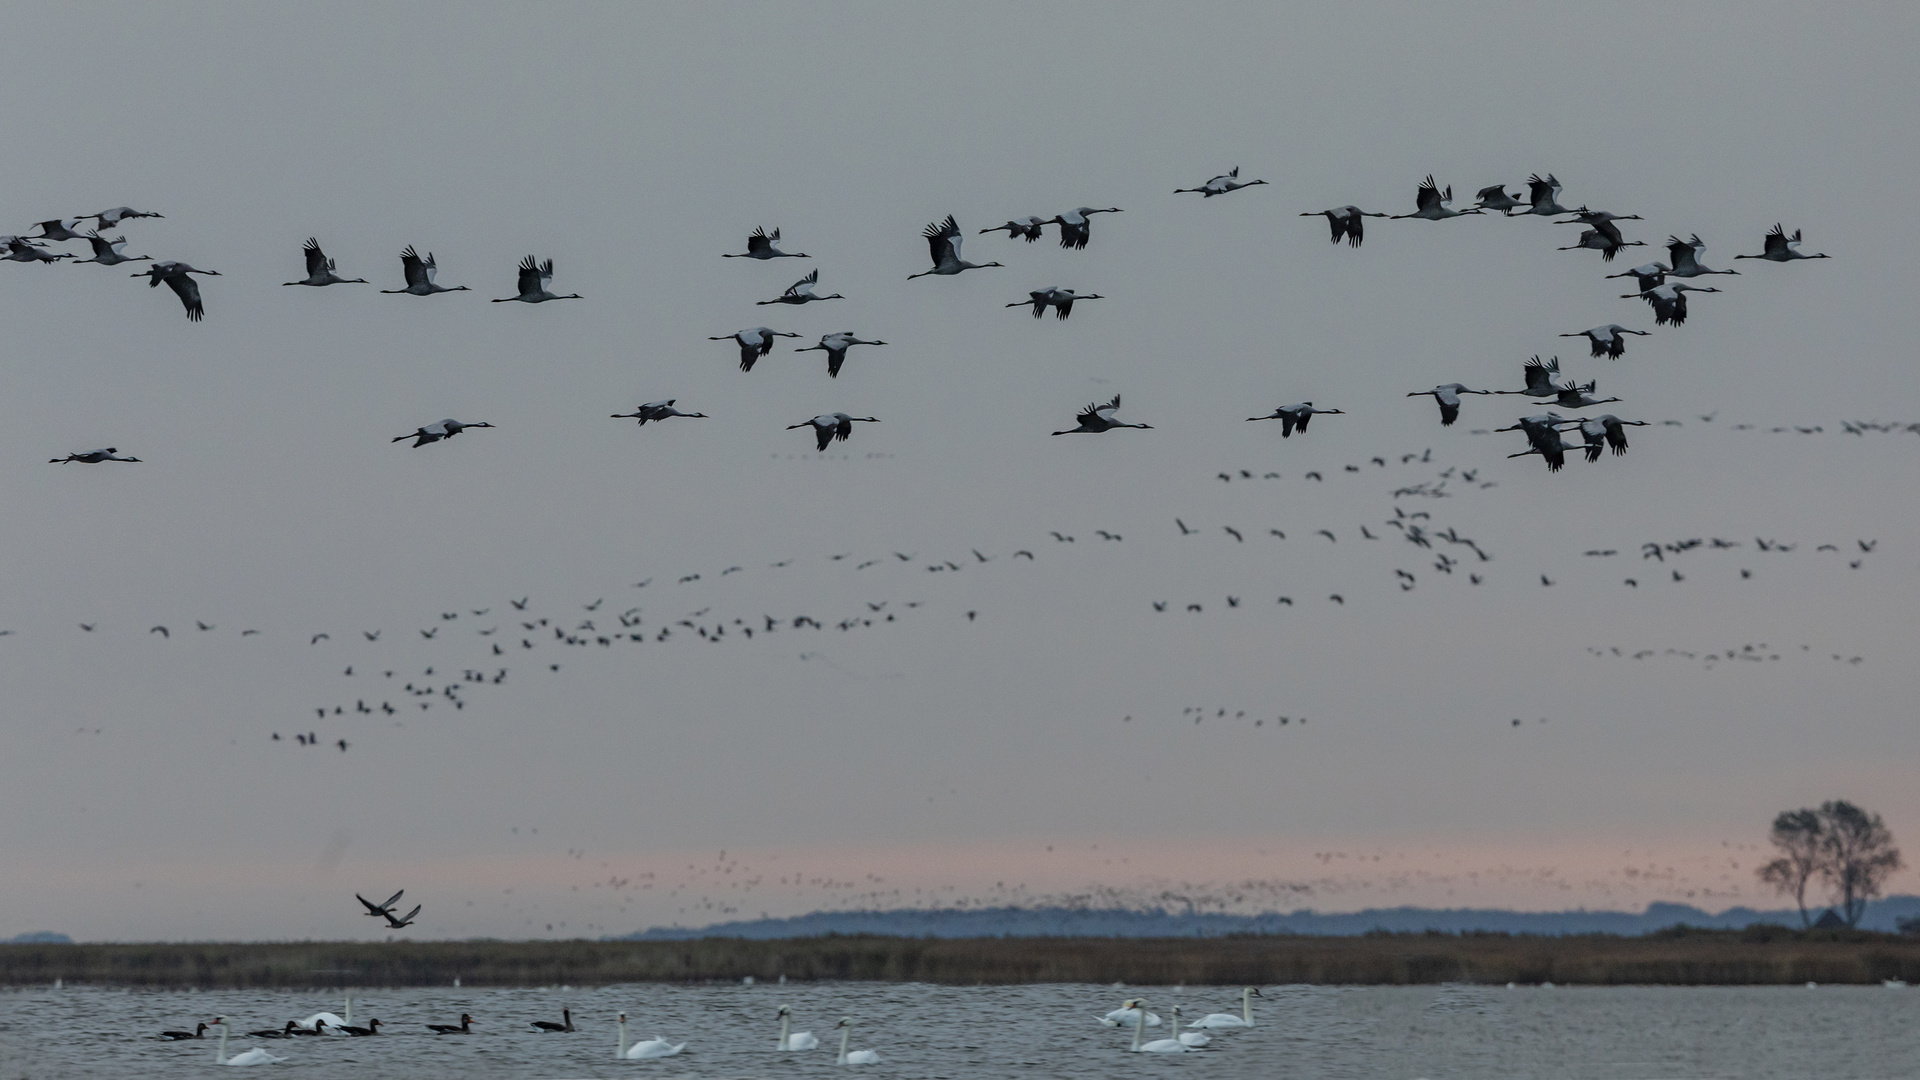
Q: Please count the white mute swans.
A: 9